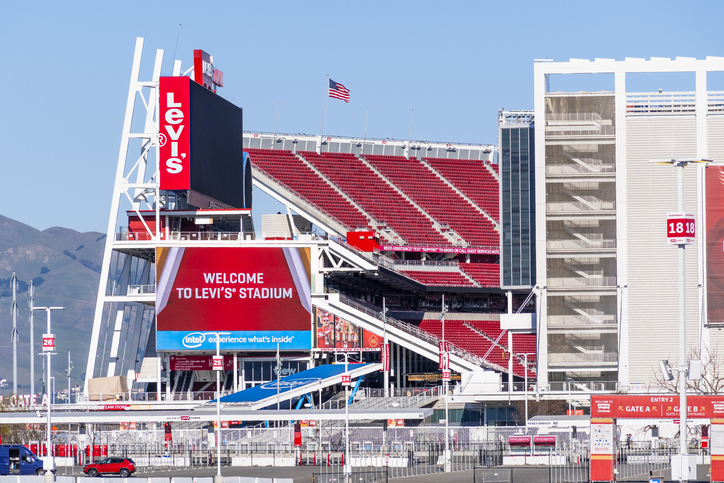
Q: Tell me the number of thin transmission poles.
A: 2